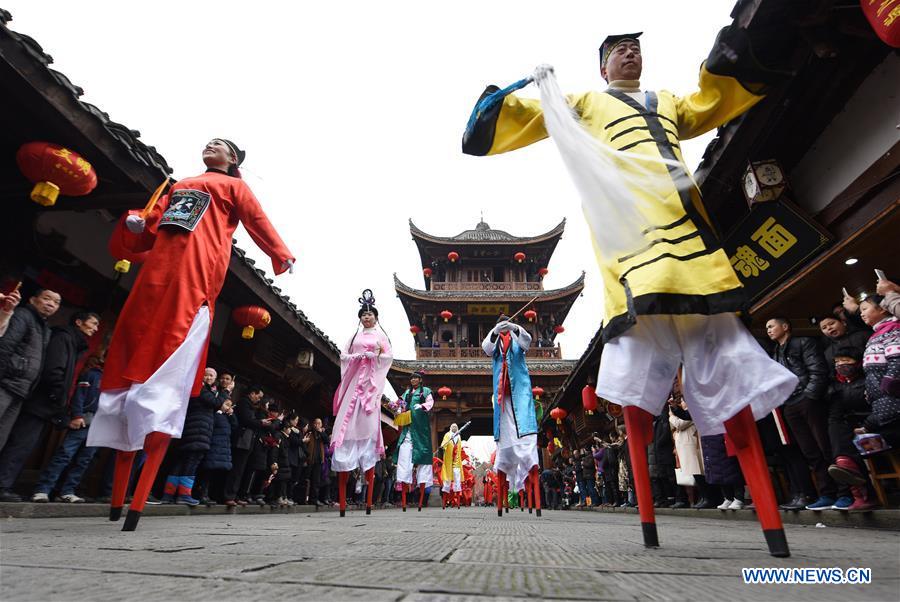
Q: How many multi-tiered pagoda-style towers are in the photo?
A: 1